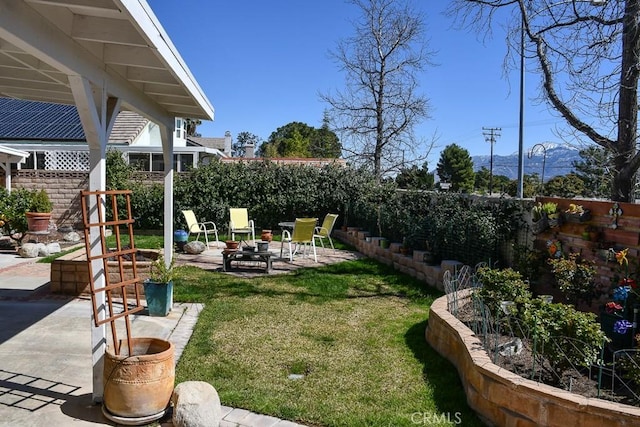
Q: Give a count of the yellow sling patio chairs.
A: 4